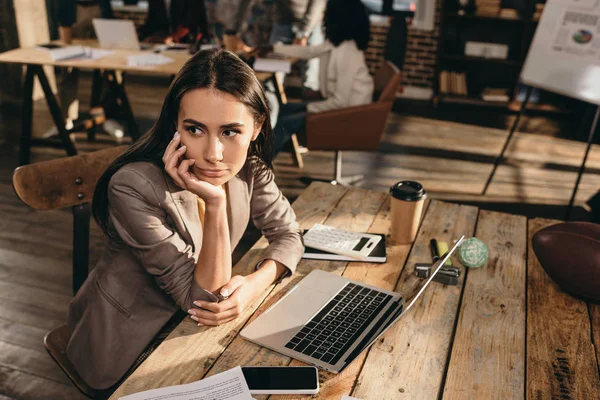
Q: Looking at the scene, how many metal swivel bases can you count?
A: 1